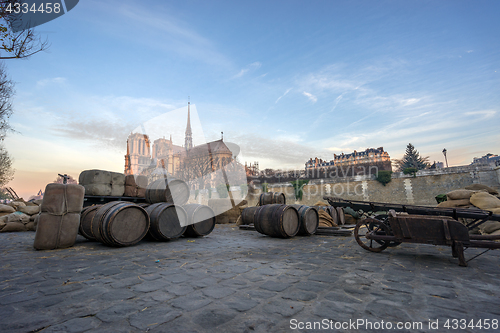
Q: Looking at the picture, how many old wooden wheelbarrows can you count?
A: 1